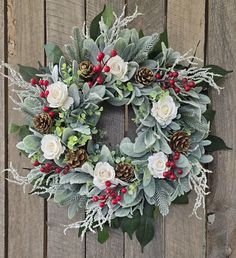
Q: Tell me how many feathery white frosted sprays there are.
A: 6